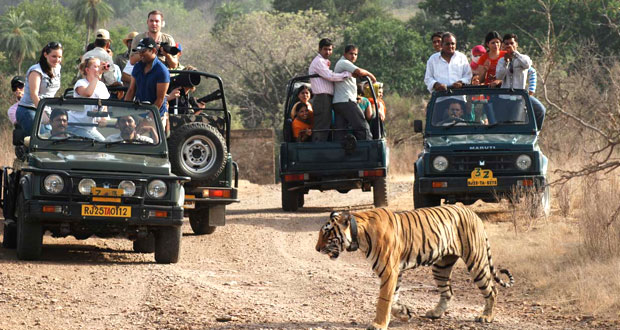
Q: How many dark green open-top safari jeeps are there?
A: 4